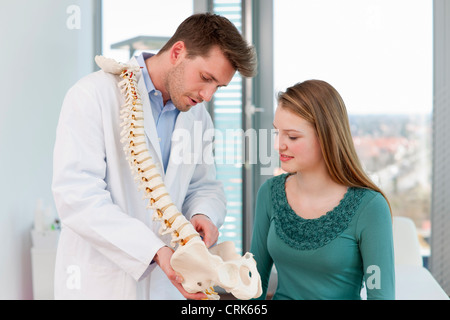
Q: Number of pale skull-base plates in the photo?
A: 1